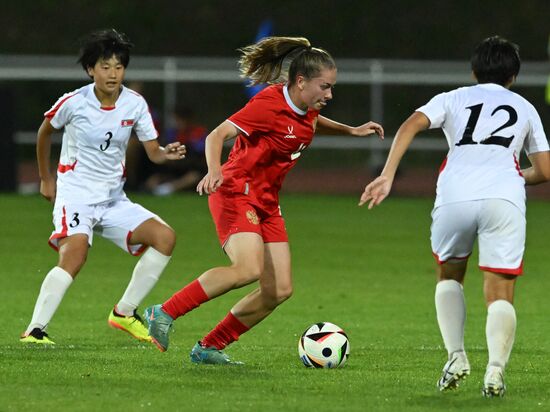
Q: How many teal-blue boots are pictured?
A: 2